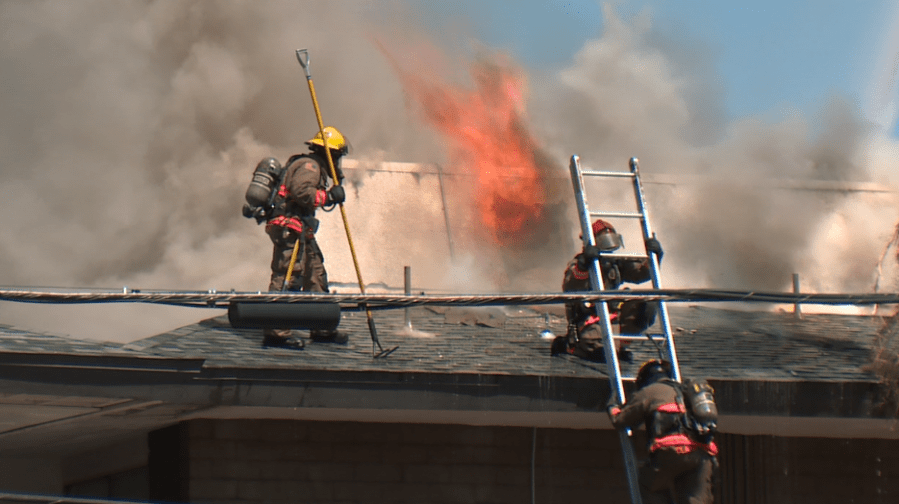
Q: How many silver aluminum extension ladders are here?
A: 1